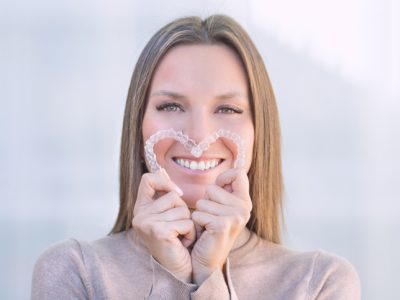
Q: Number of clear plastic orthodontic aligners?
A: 2